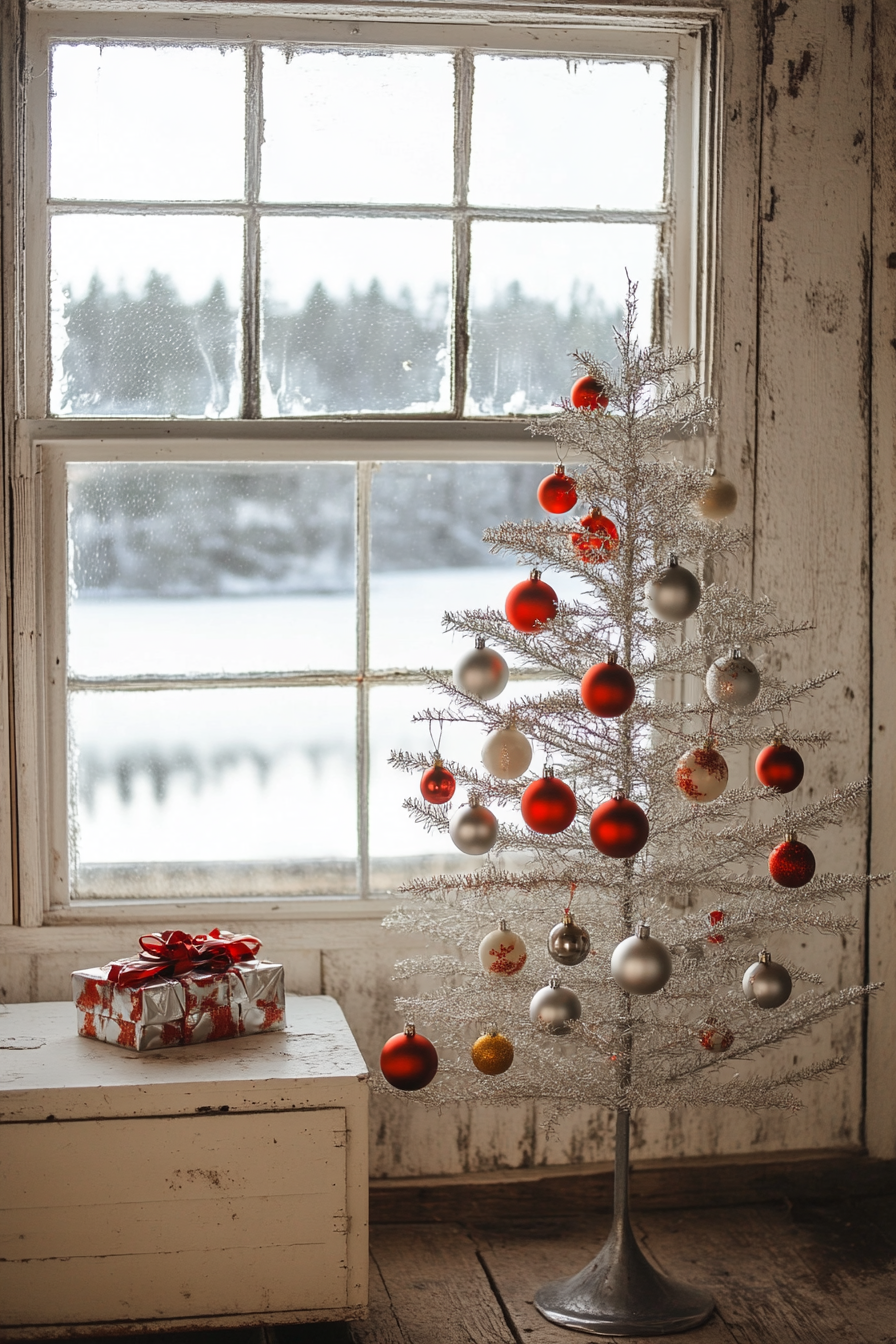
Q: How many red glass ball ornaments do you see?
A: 11